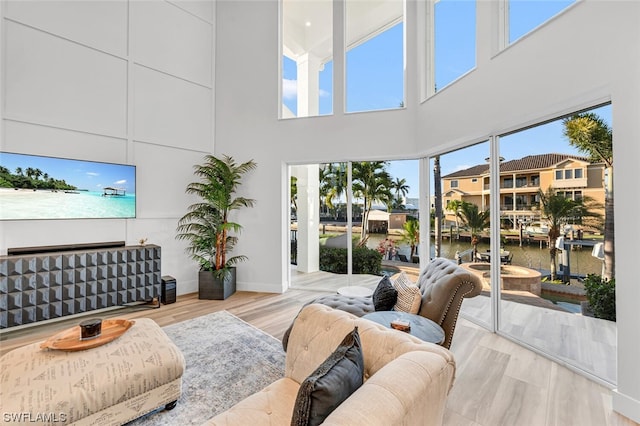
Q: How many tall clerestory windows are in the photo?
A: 4